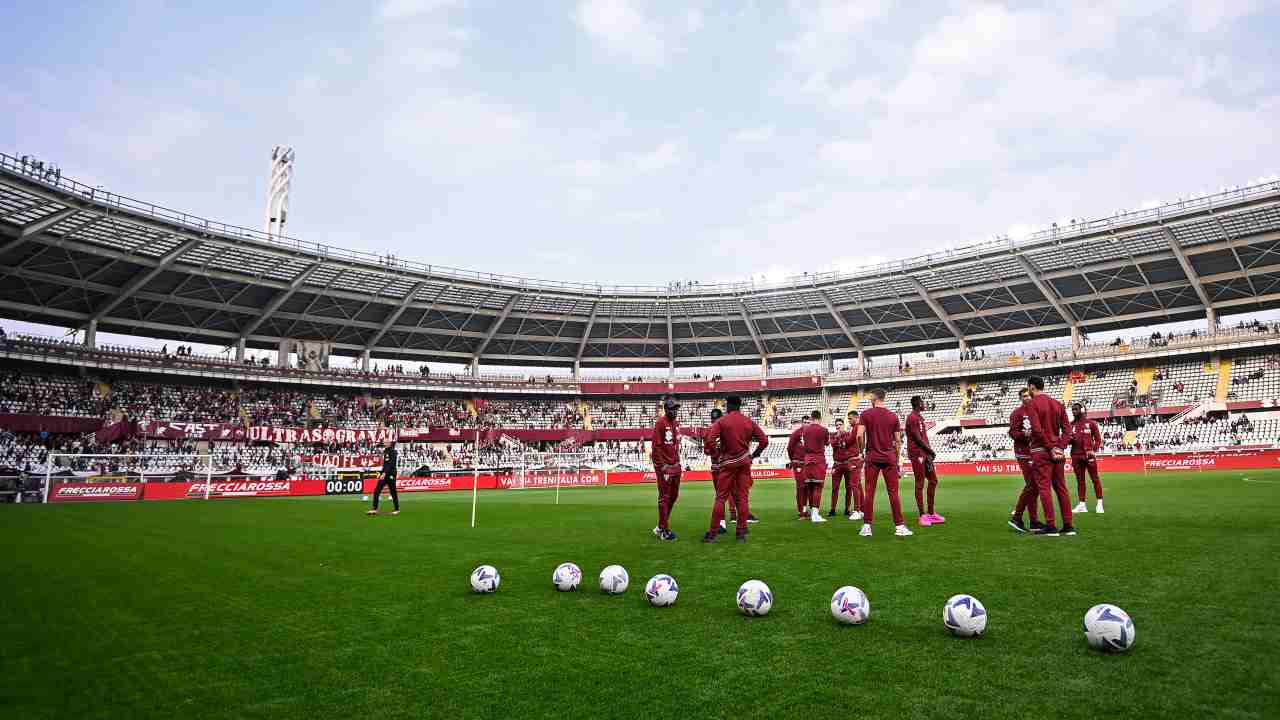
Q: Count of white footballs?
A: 8